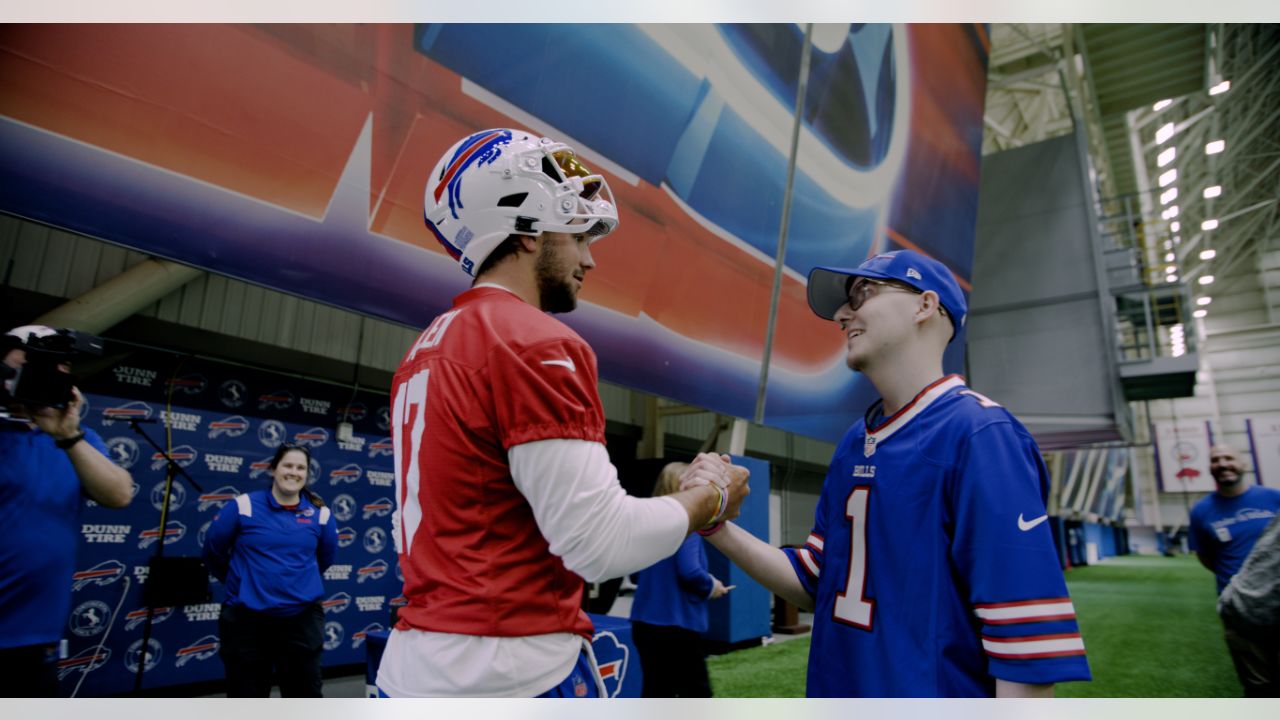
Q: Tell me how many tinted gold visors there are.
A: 1